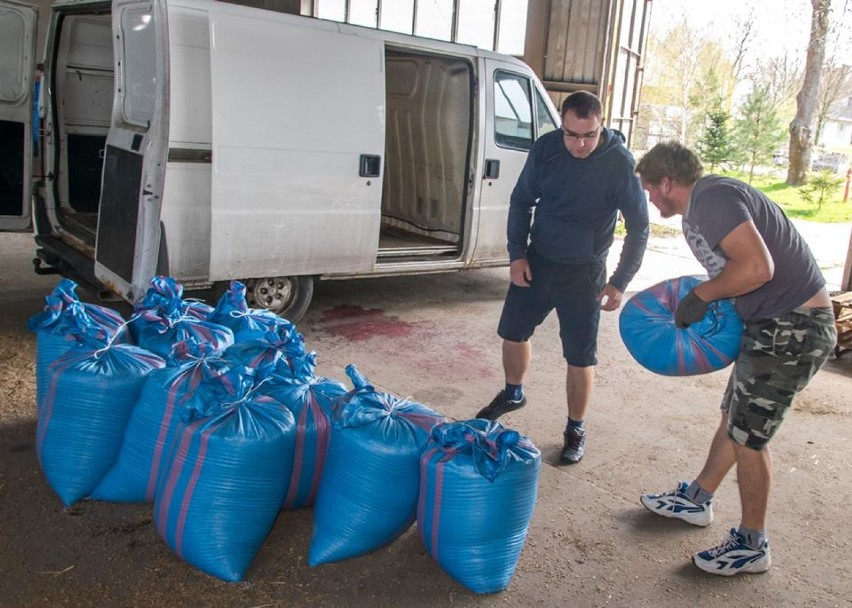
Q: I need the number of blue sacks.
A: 12